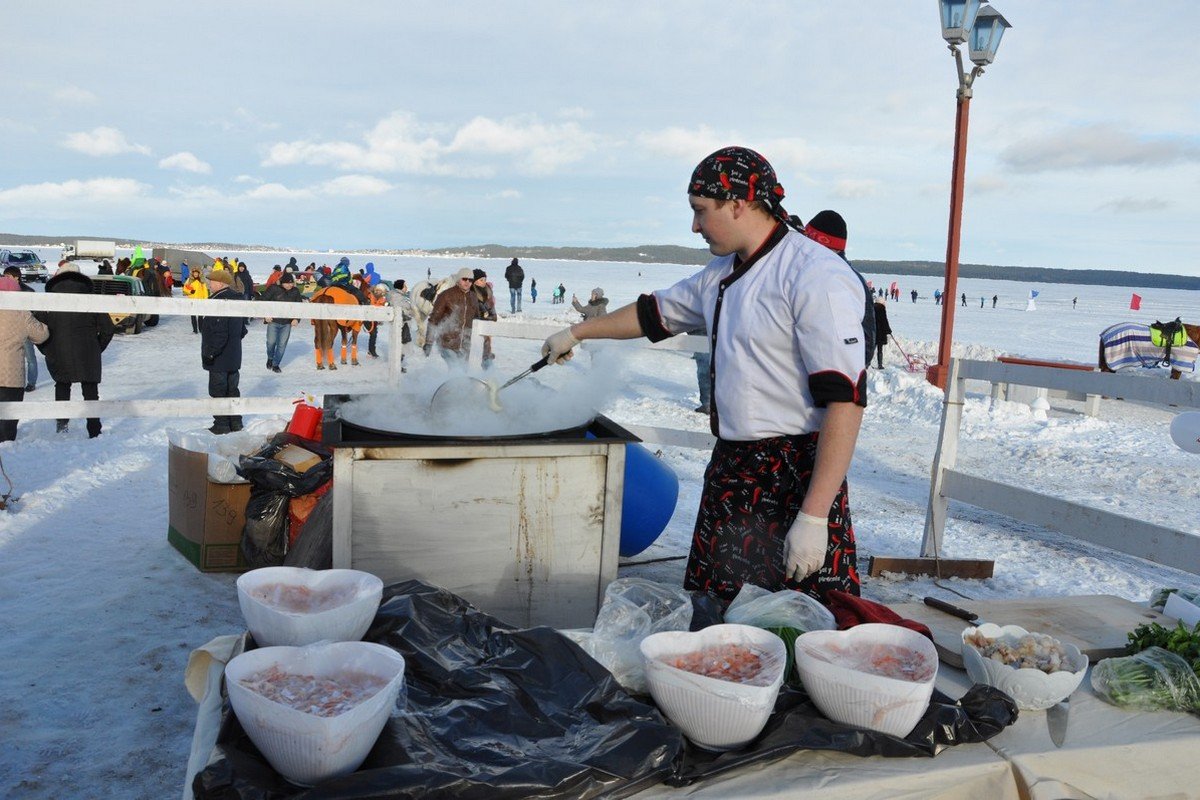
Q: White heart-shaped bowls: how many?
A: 4